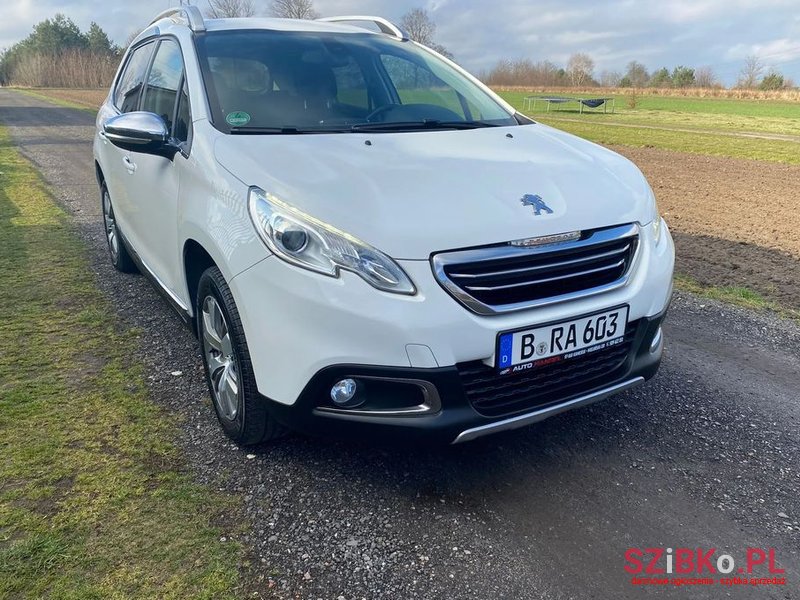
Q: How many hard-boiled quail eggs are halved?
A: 0